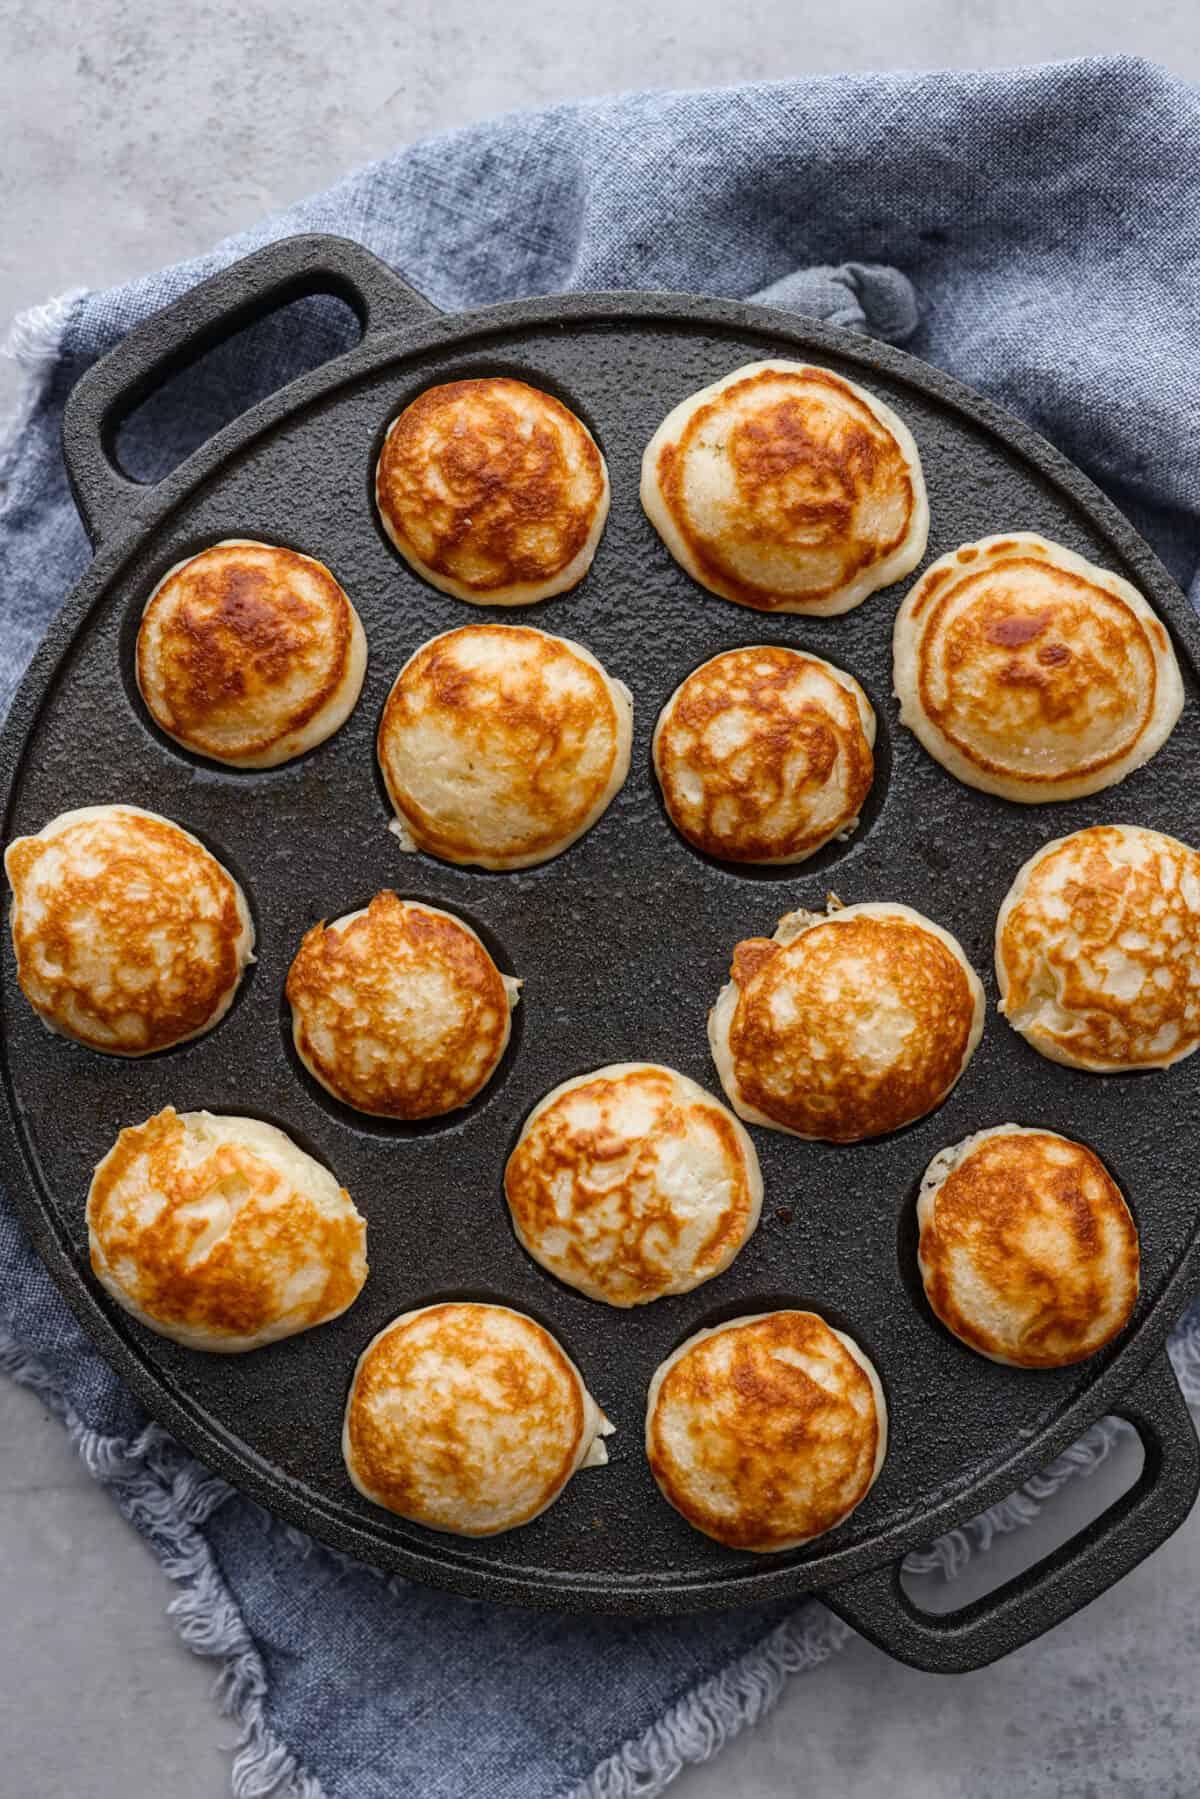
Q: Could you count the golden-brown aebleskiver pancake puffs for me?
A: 15